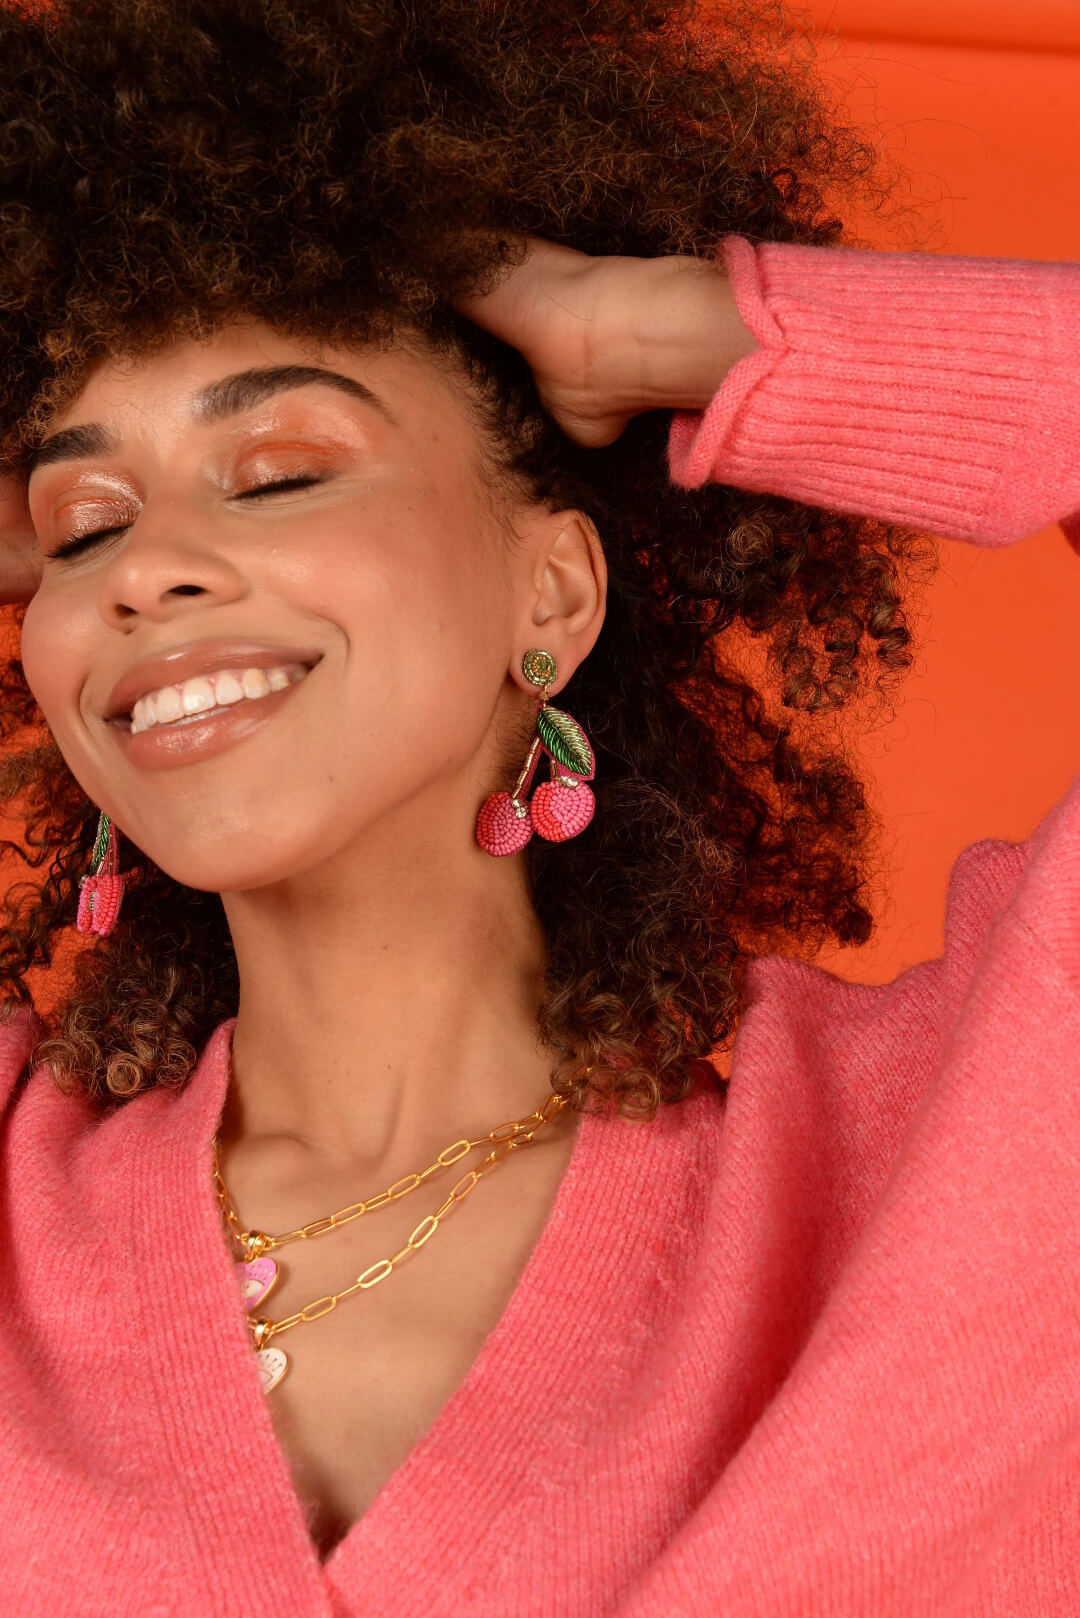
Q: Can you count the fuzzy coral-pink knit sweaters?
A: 1